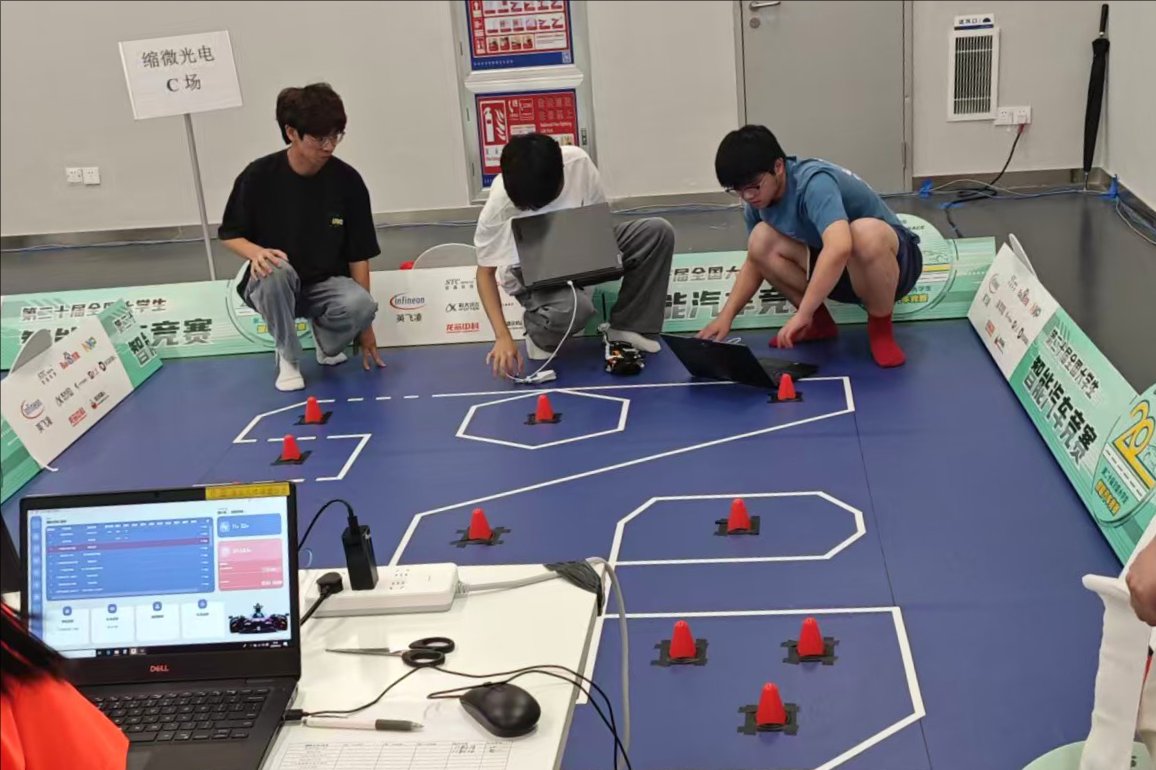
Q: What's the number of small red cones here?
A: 9